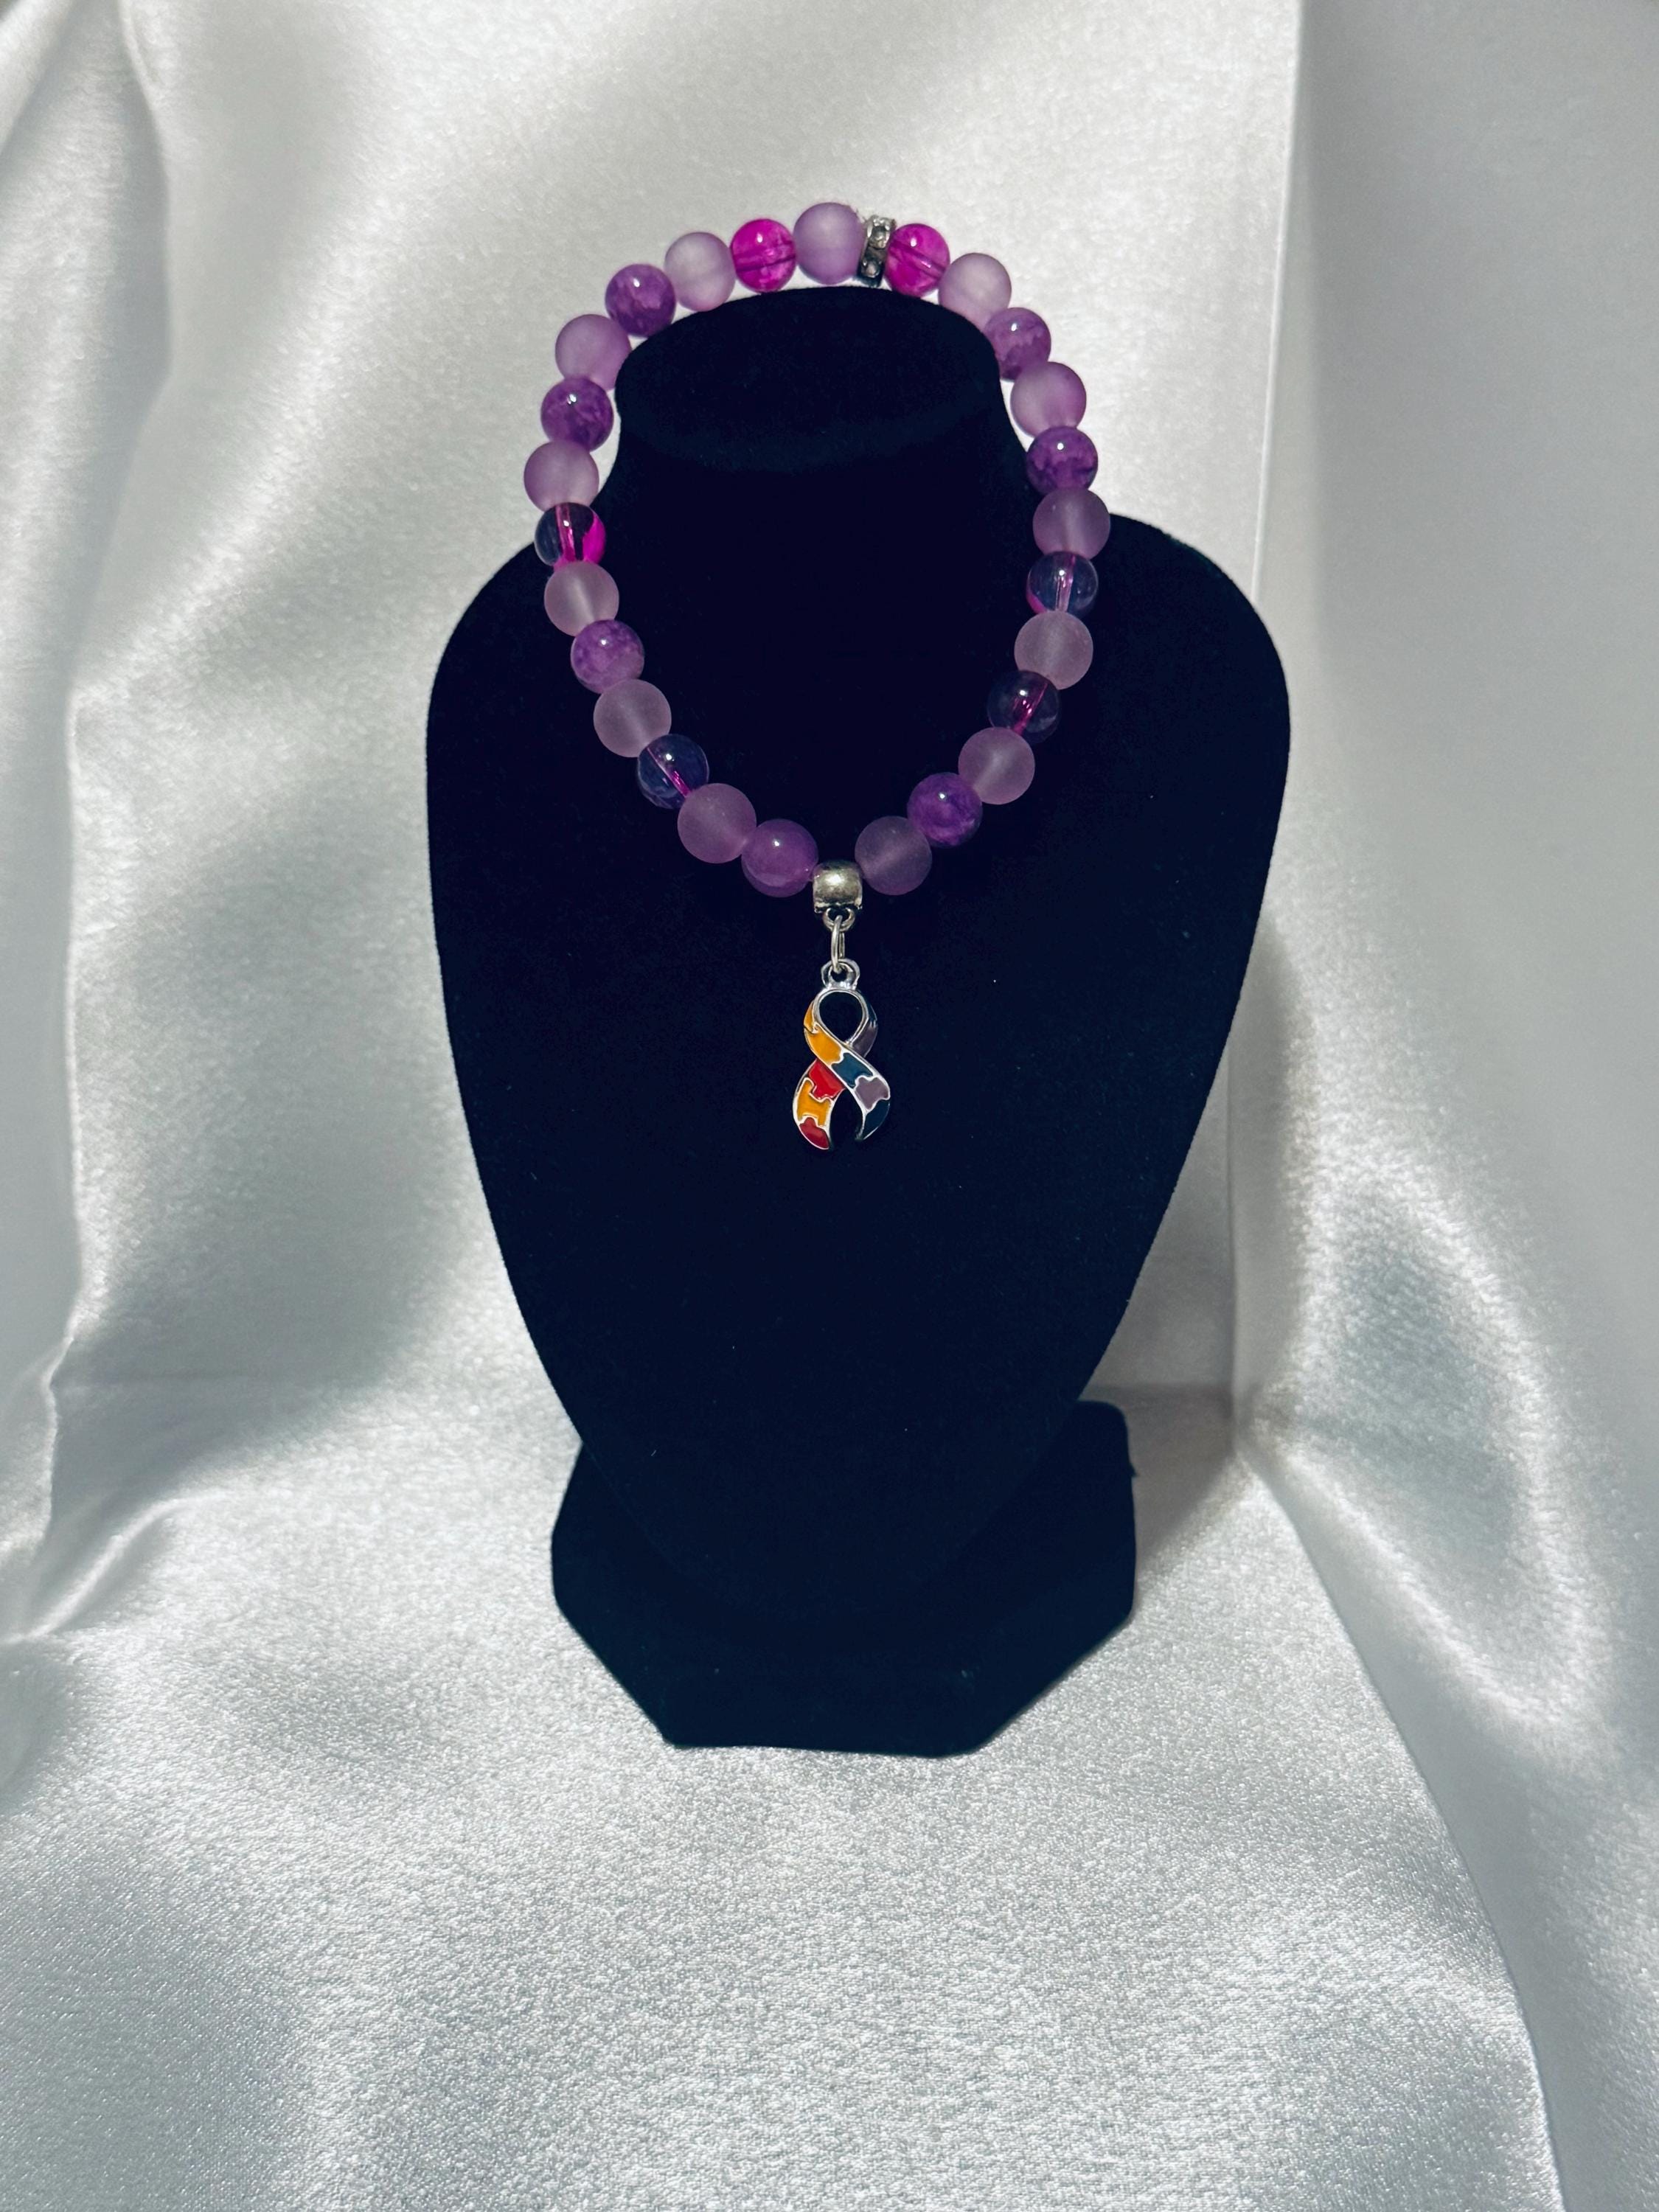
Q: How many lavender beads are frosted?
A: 13